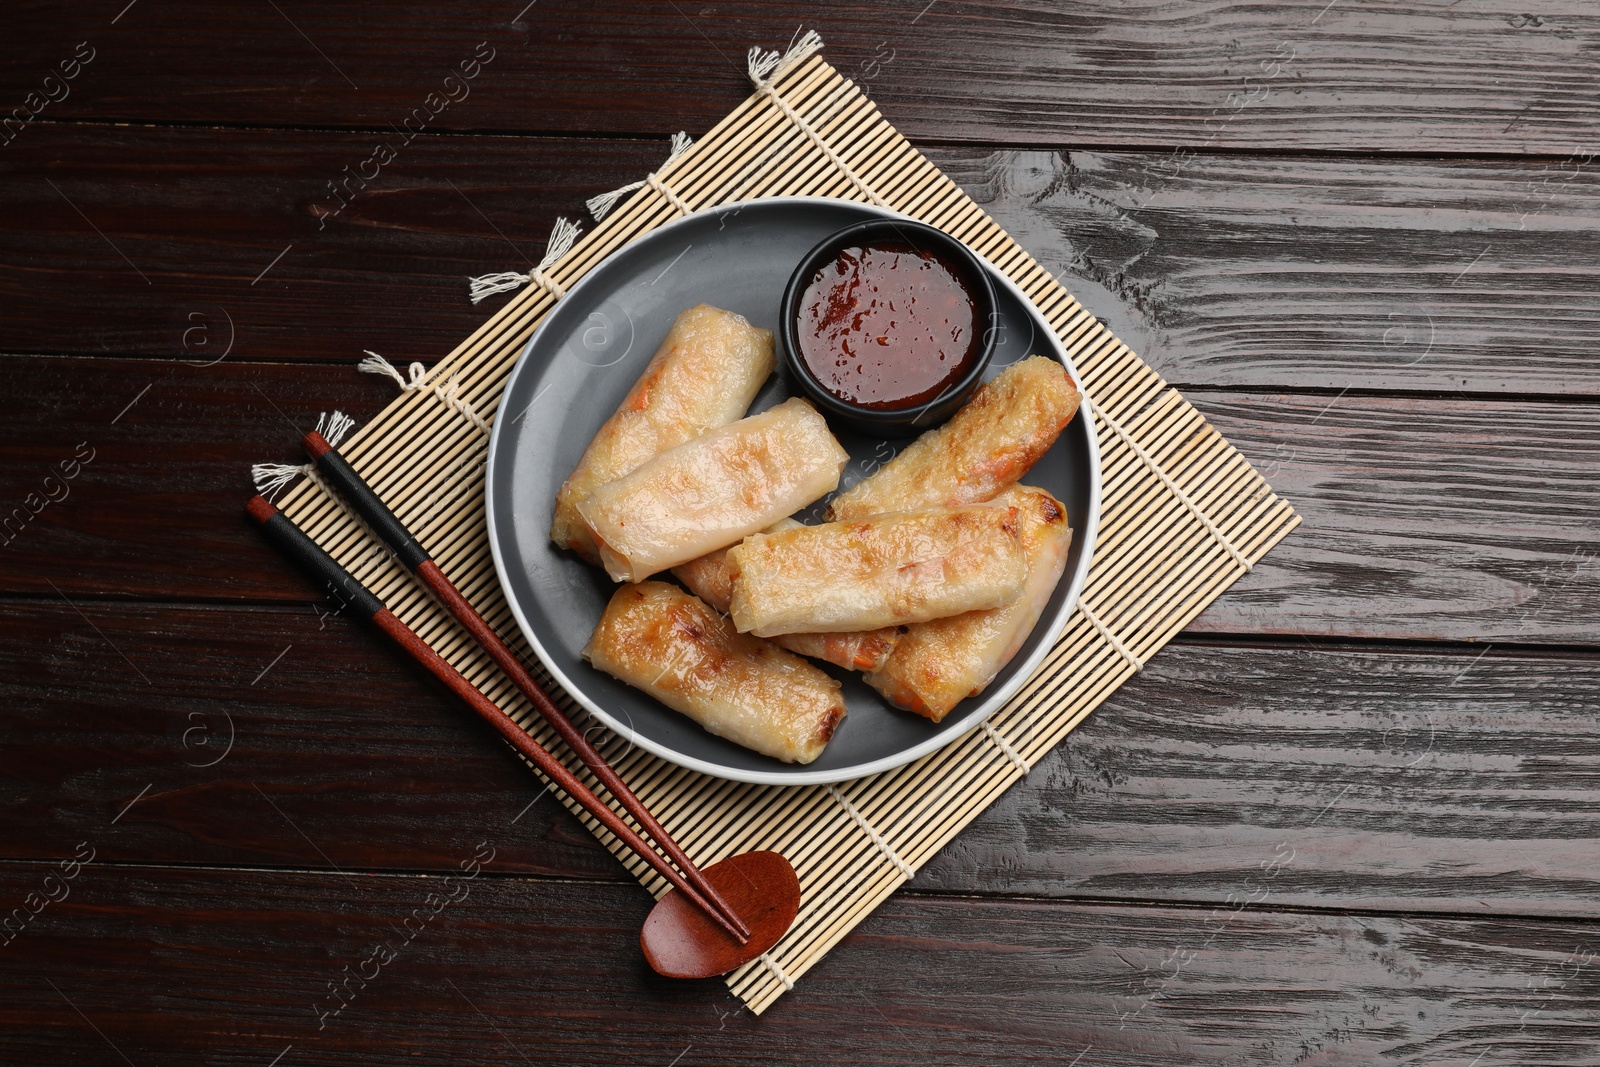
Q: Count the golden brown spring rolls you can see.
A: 7